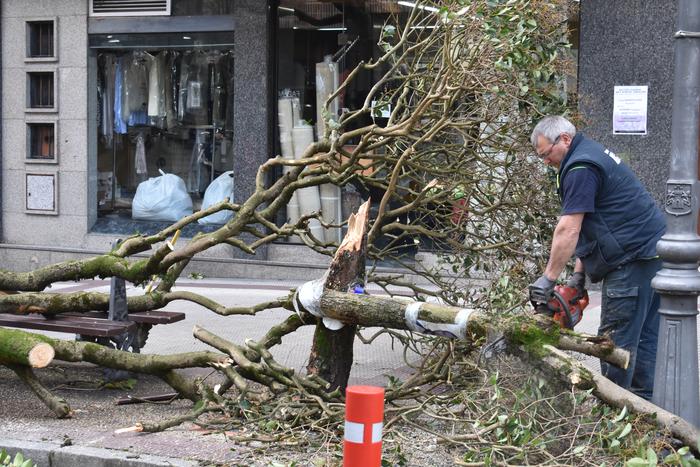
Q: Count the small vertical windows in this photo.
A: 3